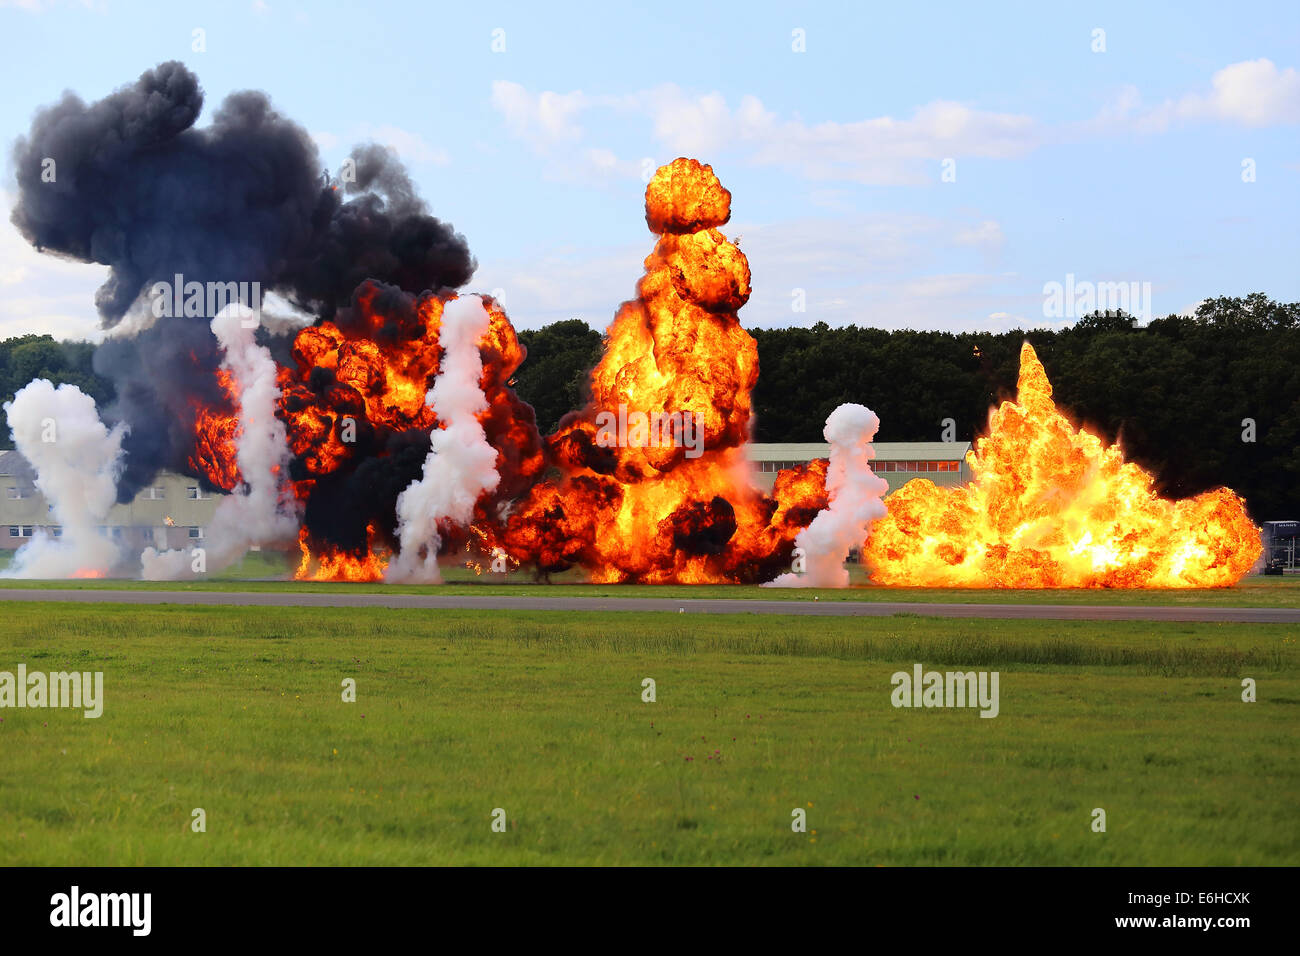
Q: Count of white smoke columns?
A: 4